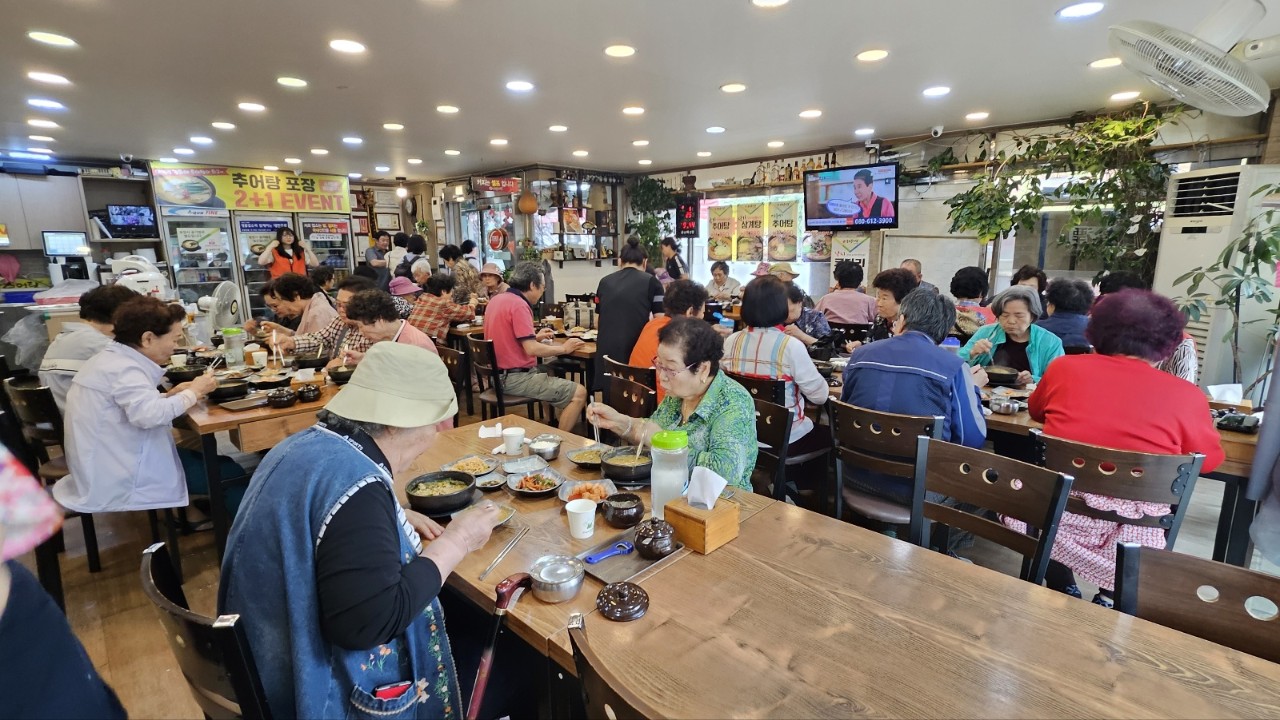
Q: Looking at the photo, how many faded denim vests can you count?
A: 1